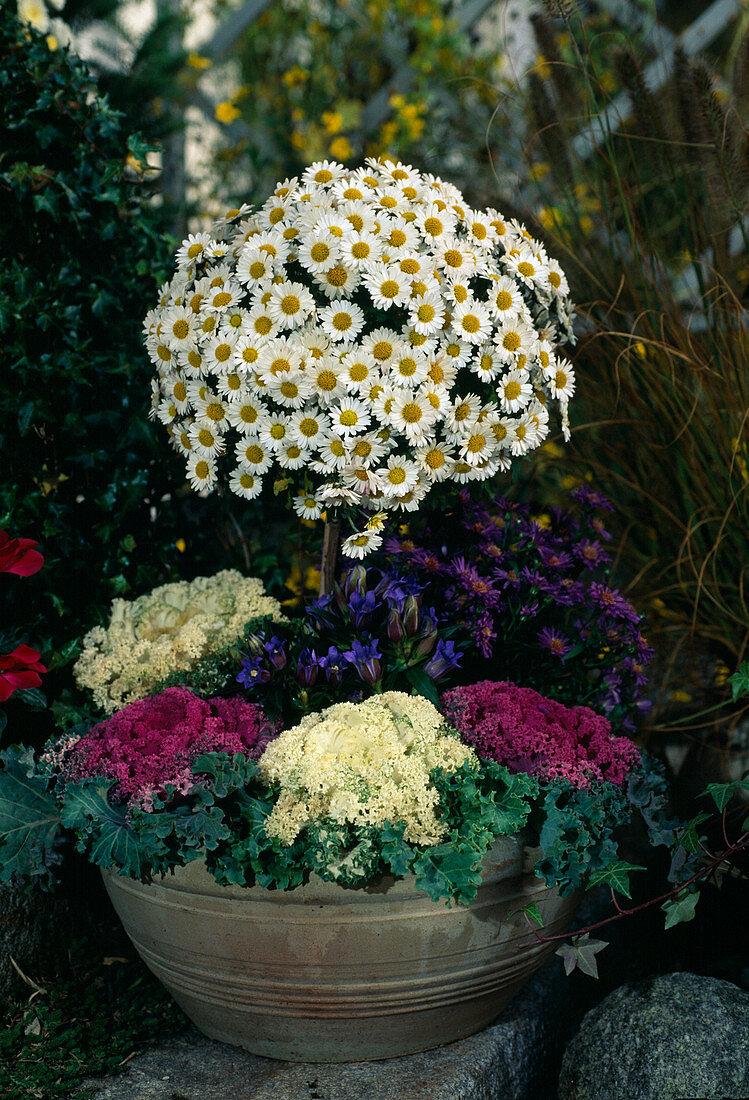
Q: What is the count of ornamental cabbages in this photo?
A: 4